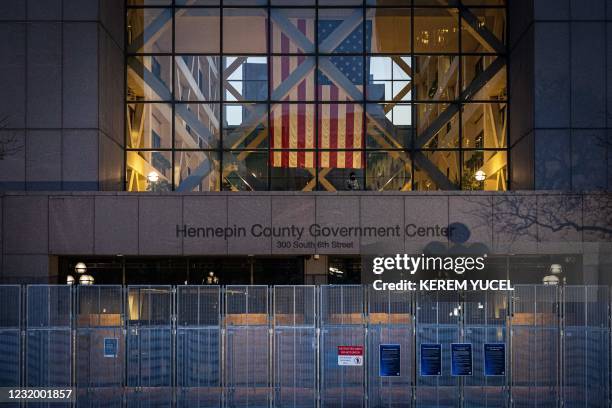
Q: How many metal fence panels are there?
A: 13